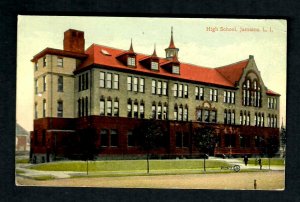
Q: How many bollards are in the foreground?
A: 1